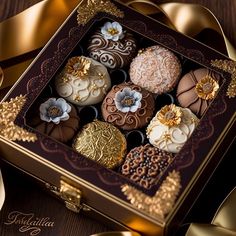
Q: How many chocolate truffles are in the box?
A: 9